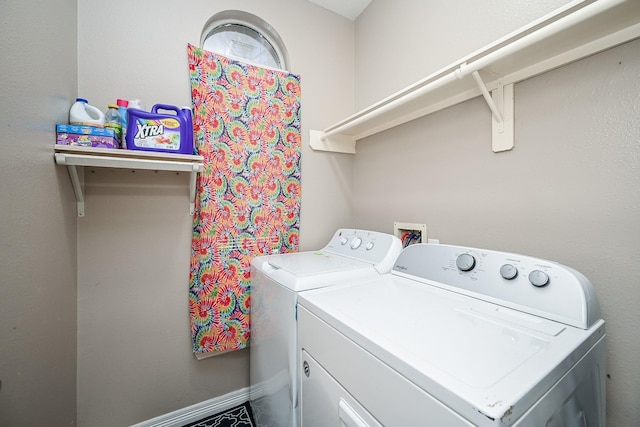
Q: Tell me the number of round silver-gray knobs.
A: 3